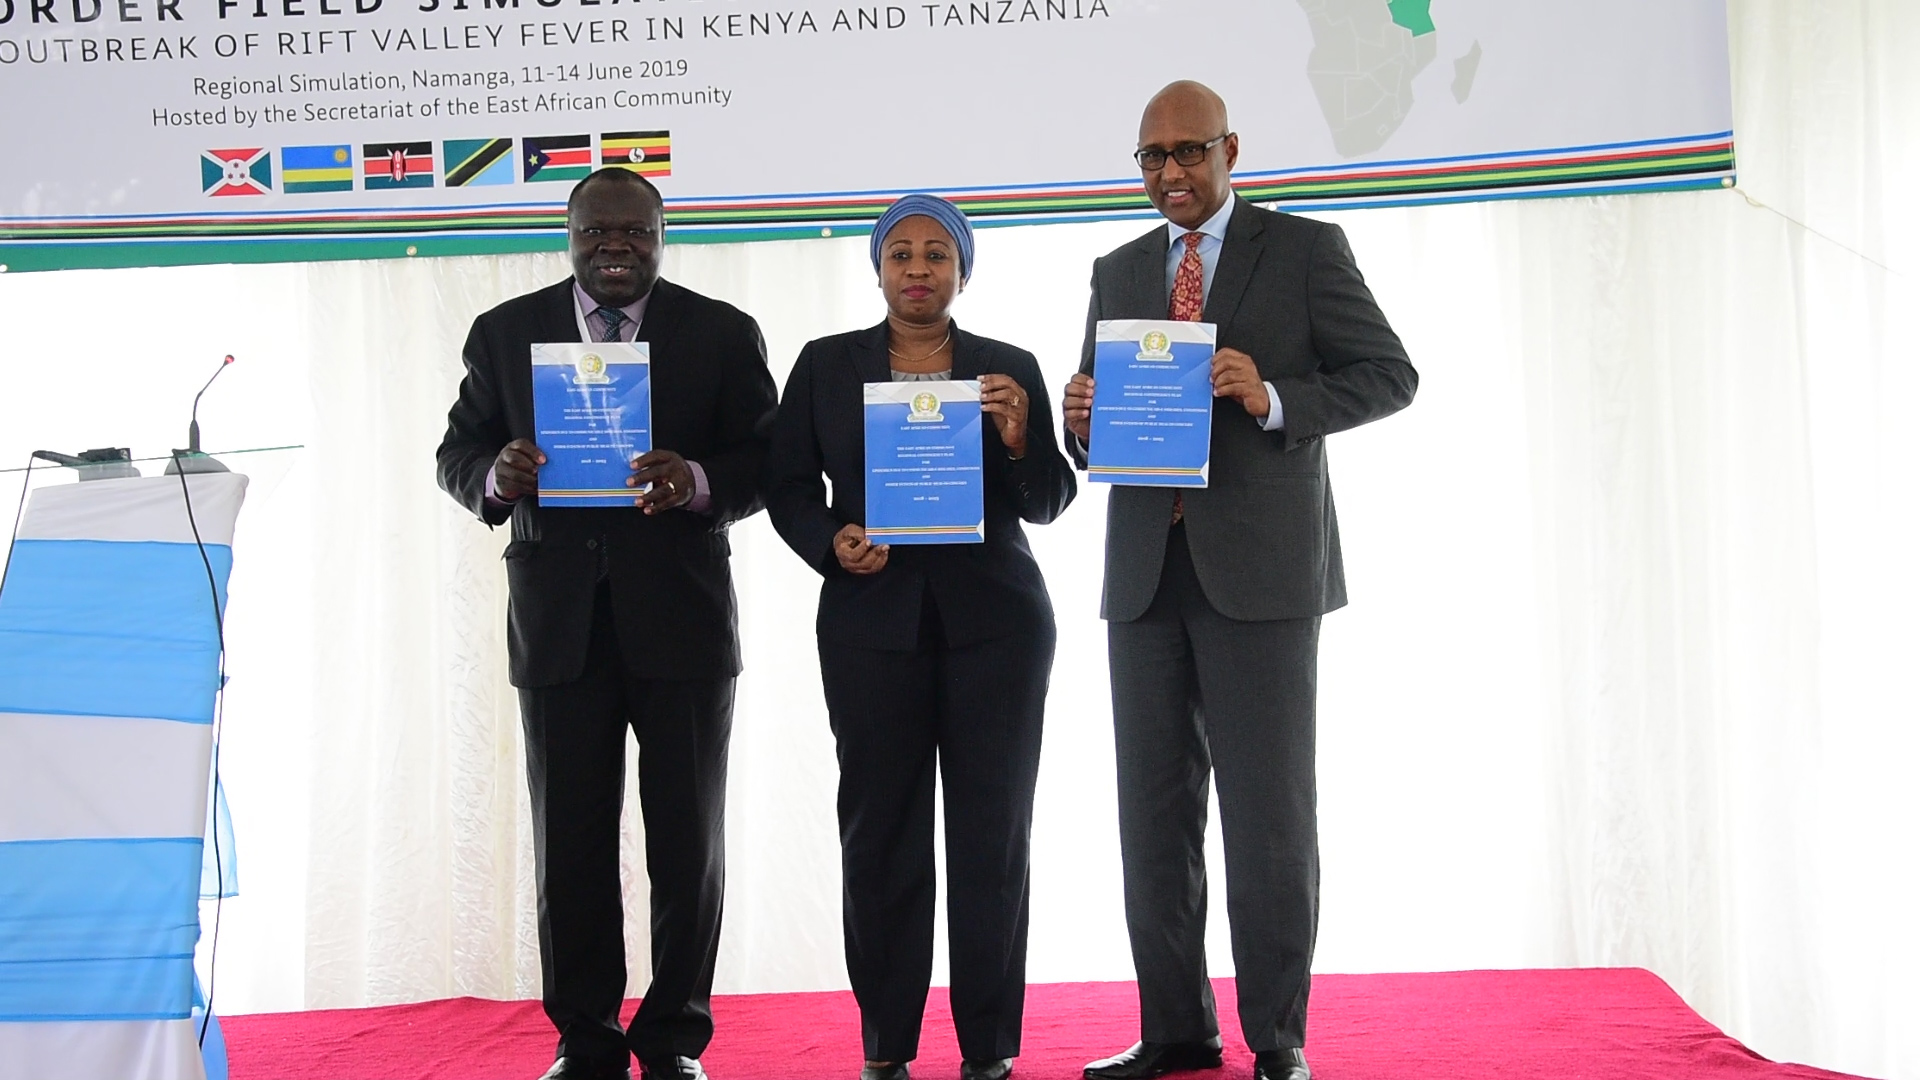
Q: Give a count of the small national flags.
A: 6